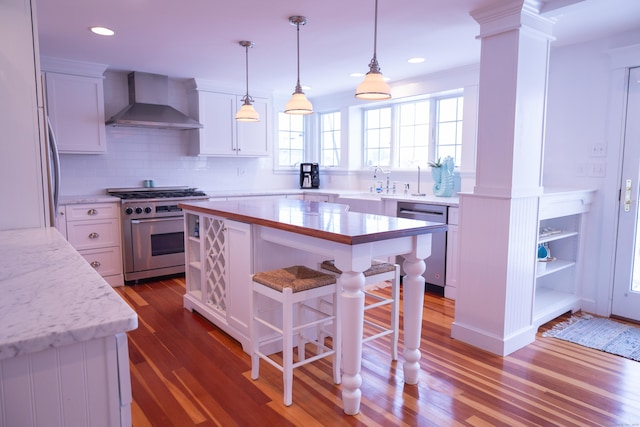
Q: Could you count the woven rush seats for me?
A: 2